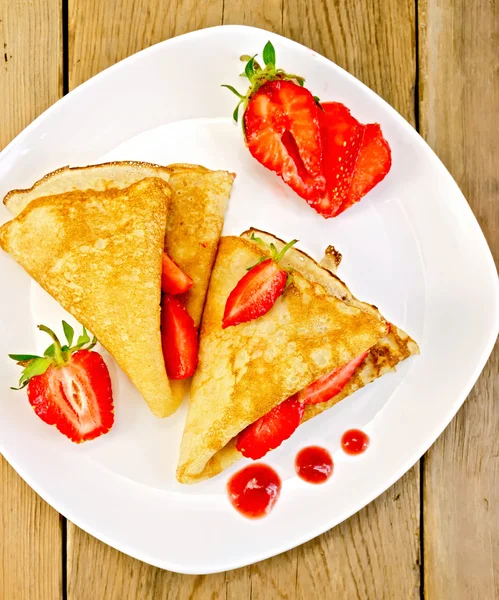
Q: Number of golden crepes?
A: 2